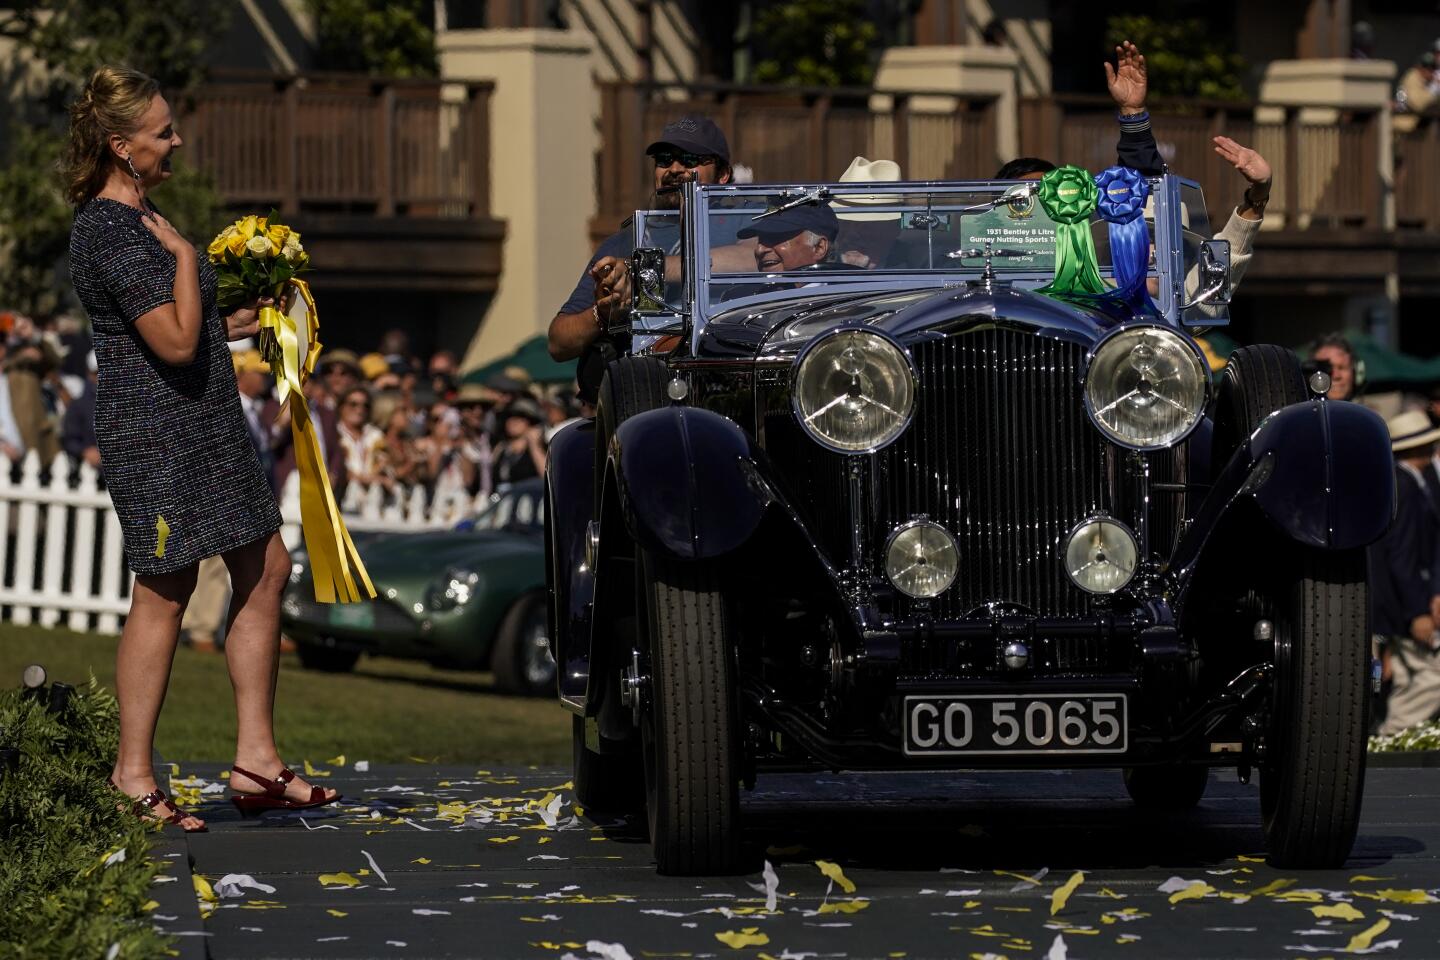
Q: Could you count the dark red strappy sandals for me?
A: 2